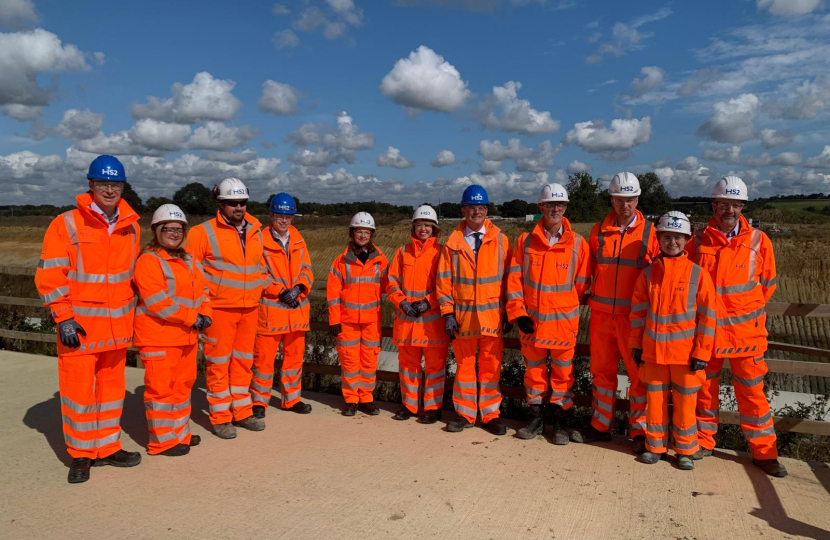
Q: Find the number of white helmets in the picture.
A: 8